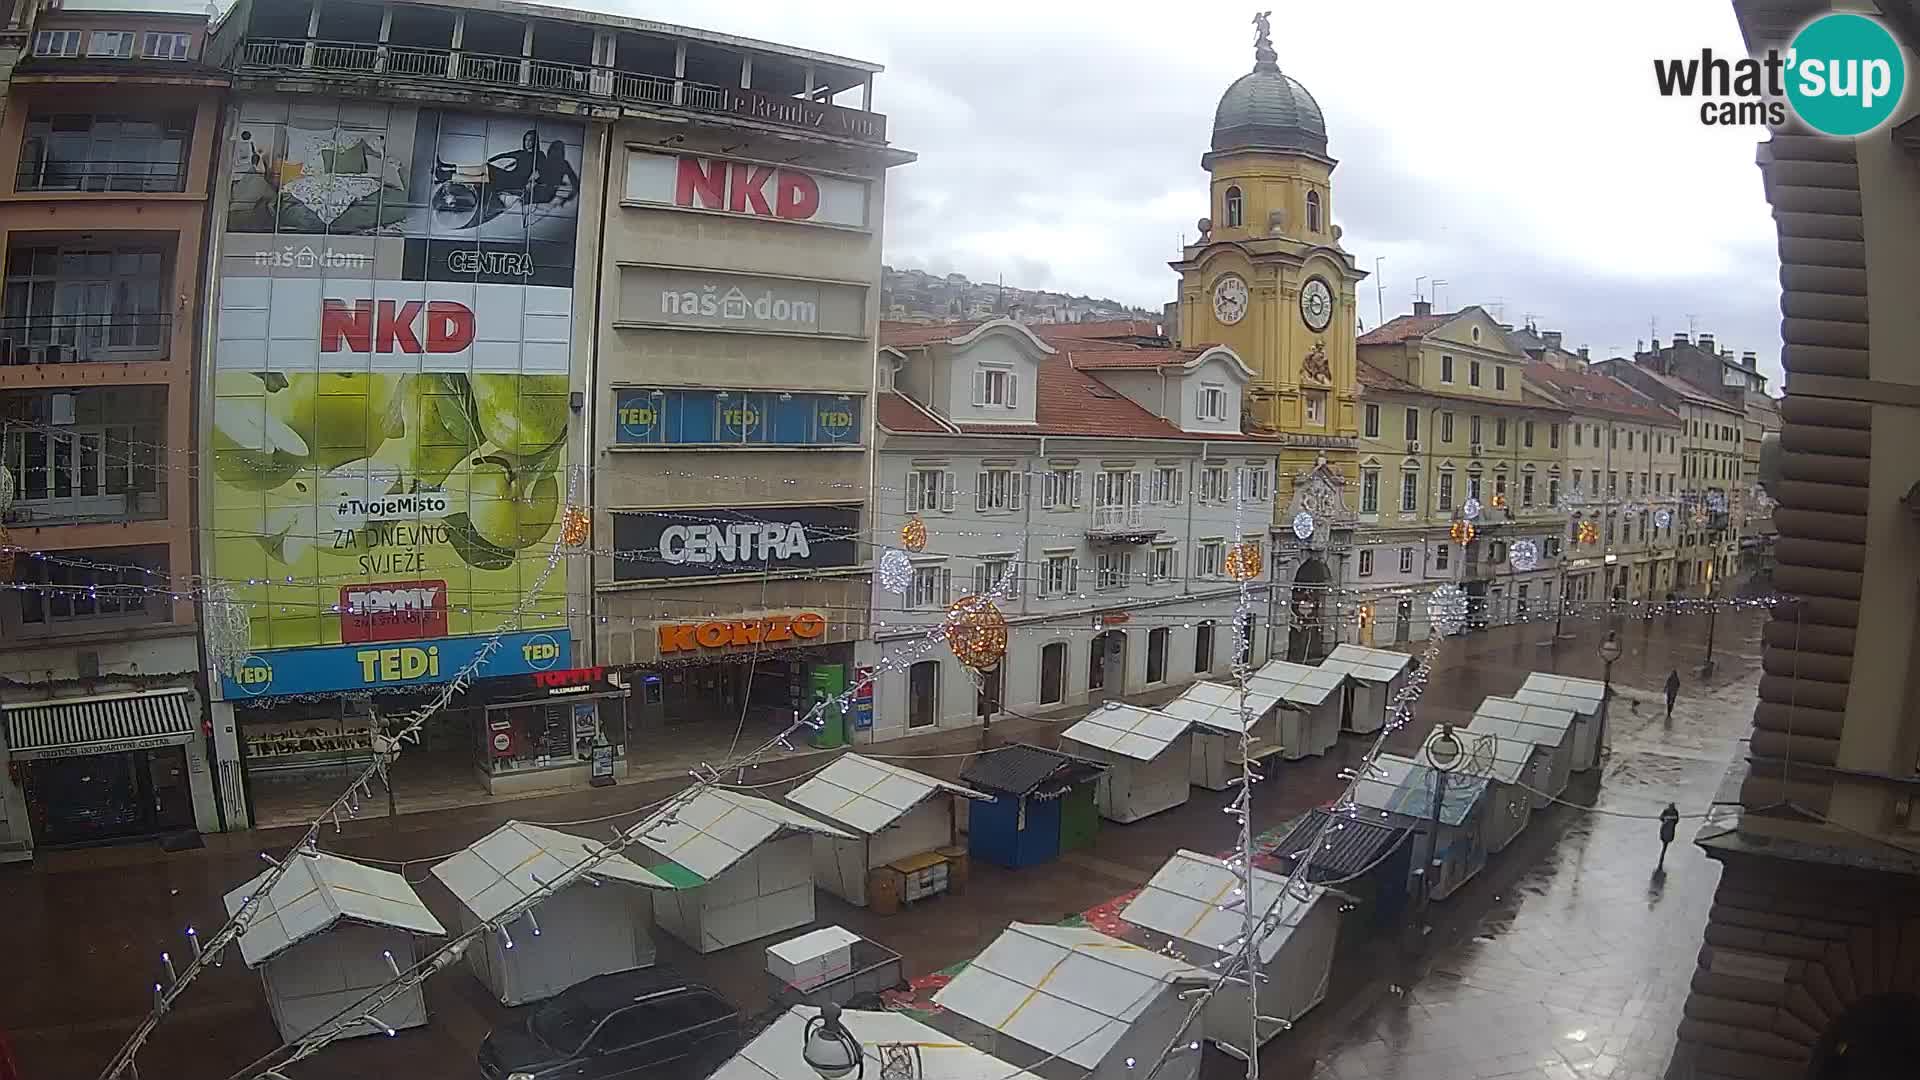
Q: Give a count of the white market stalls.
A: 15